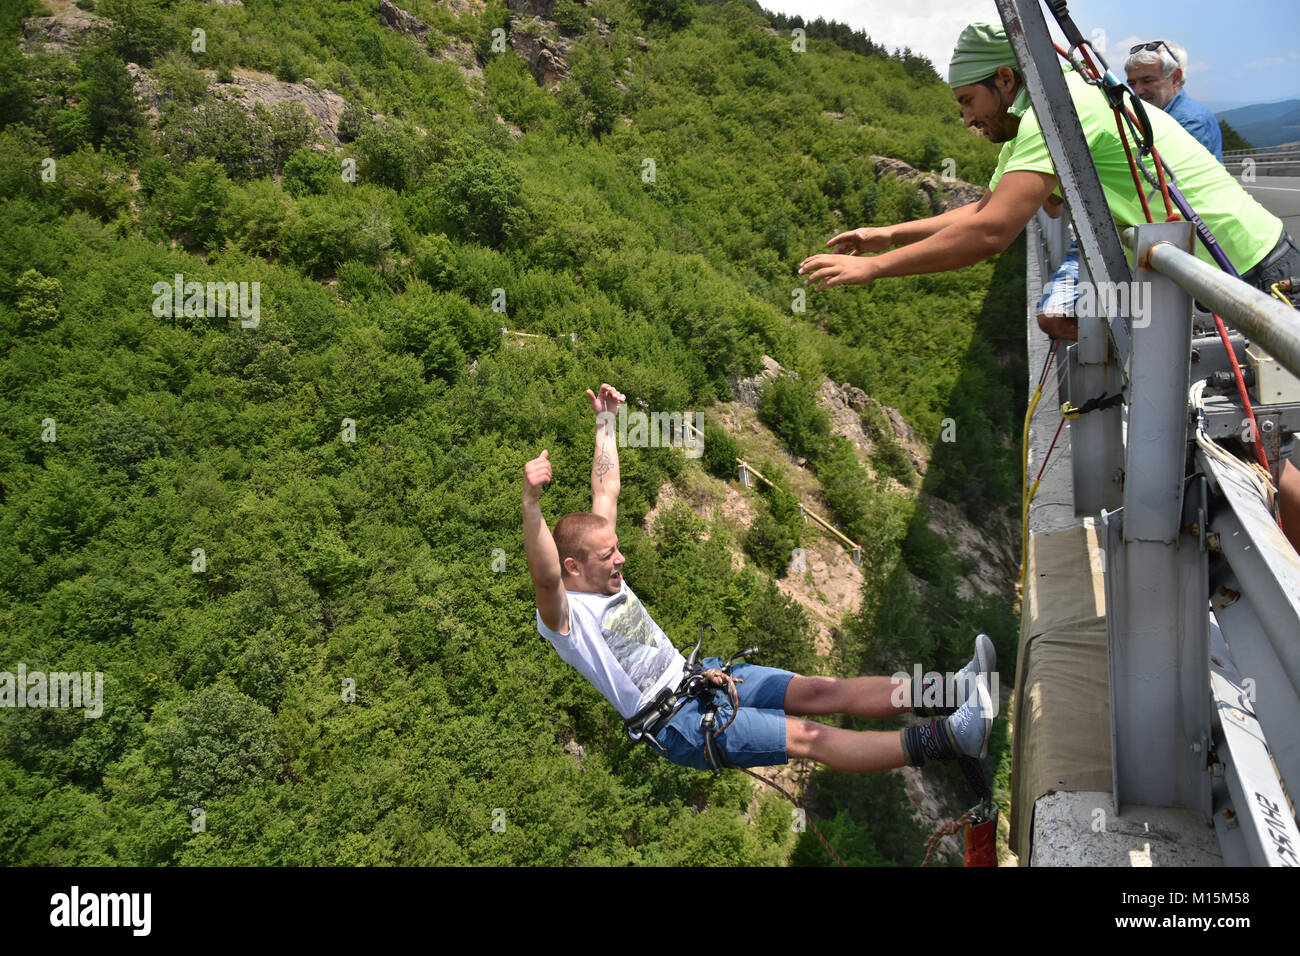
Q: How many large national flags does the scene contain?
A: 0